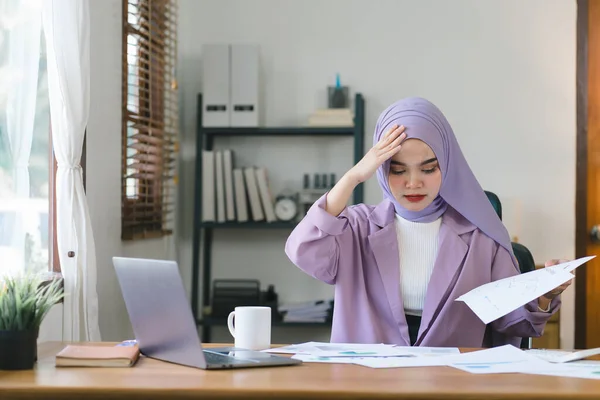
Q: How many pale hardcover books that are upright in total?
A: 6